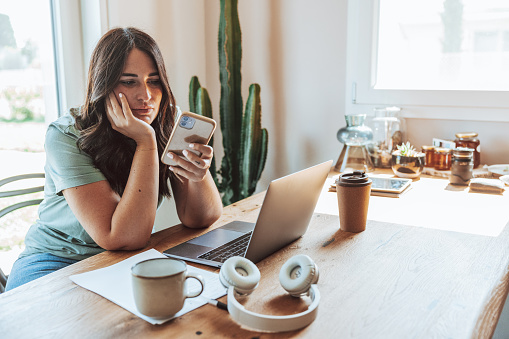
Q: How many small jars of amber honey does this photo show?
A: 2